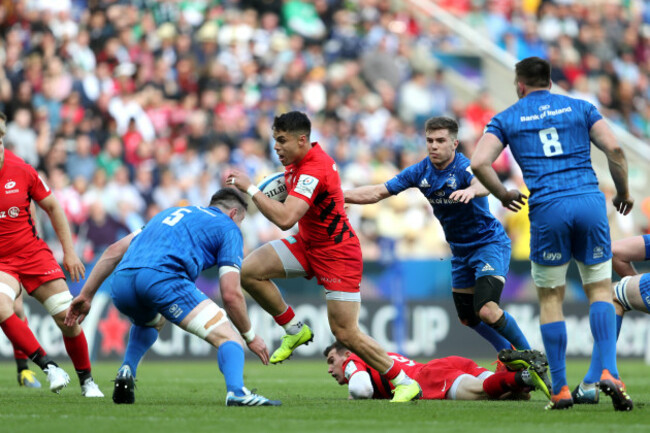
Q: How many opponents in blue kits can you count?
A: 4